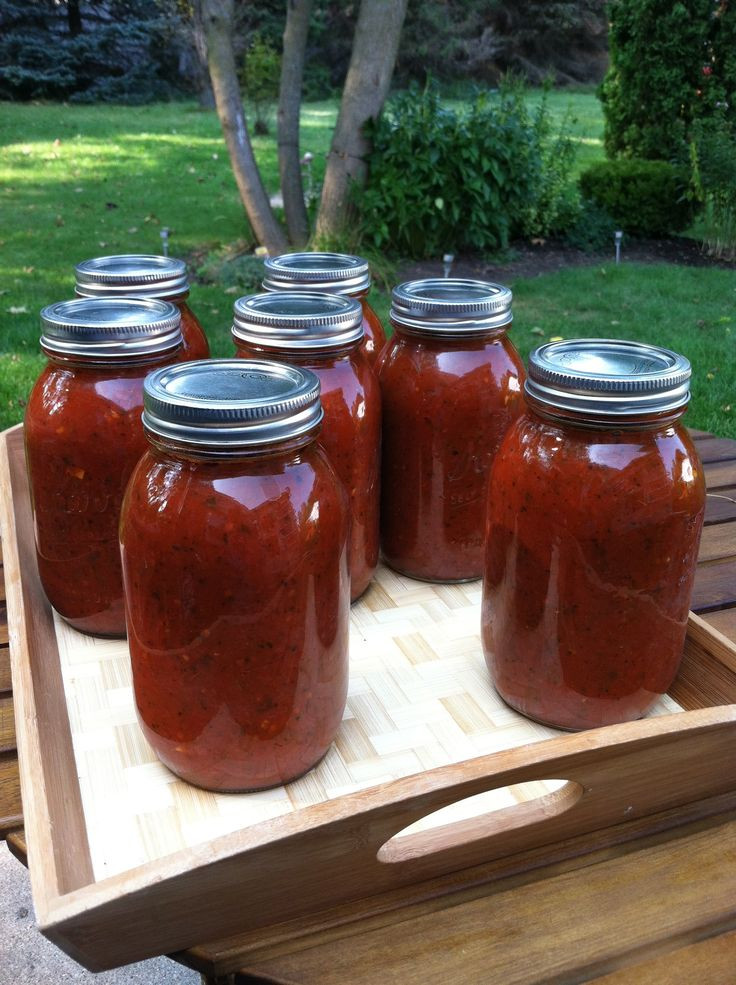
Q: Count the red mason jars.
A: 7